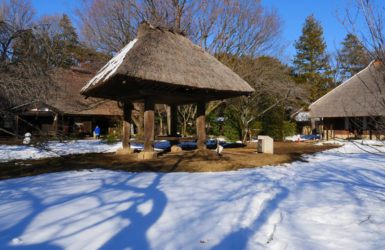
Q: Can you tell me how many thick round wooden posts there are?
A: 4